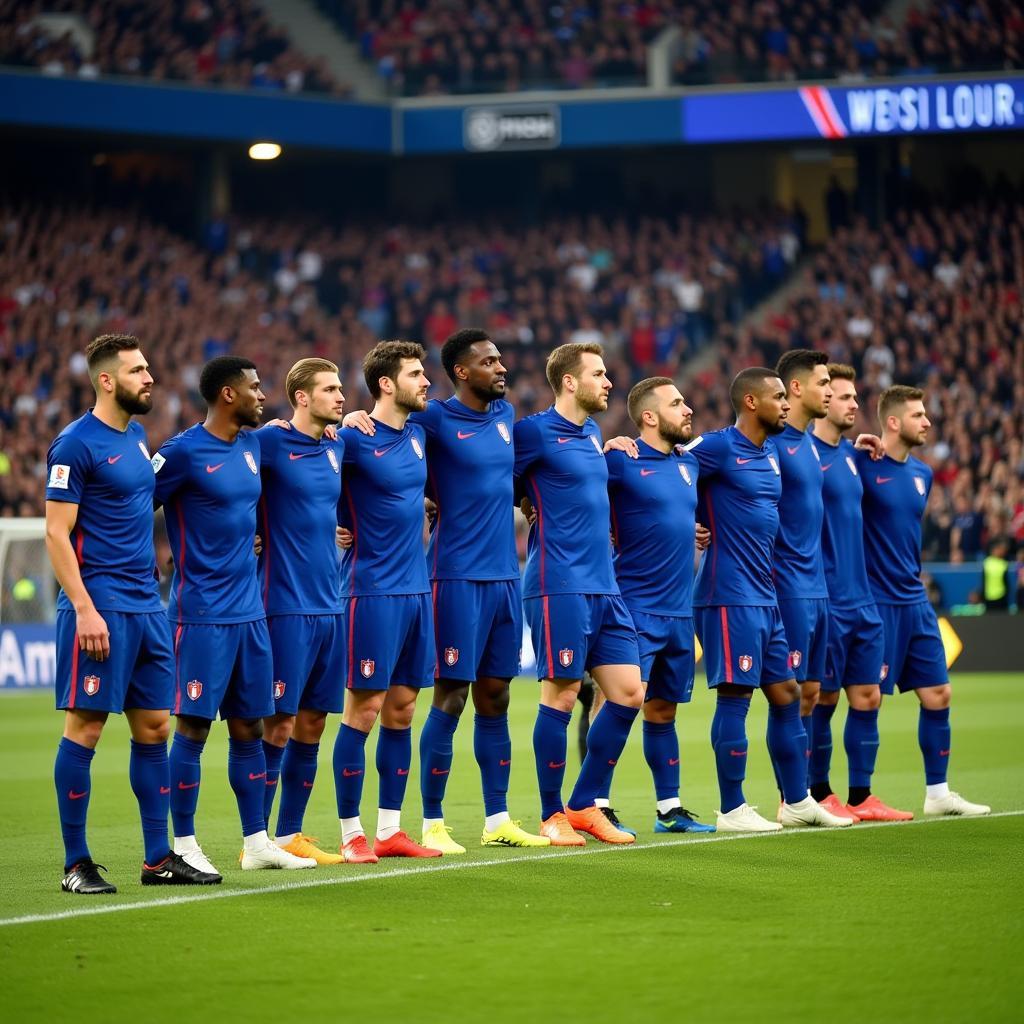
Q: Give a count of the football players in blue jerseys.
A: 11